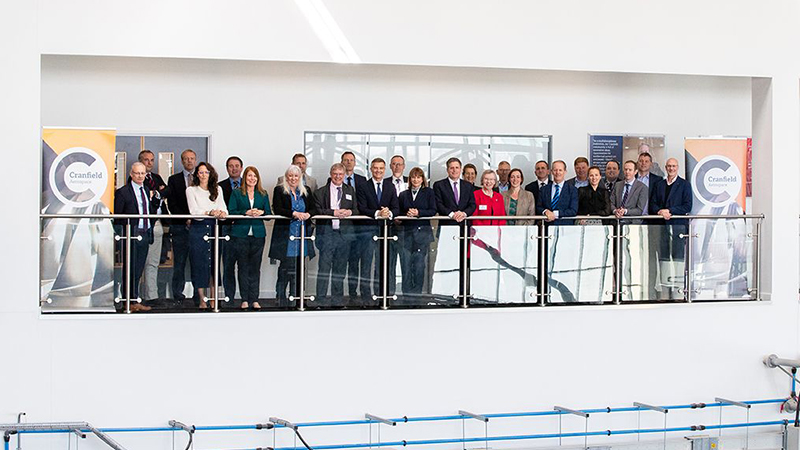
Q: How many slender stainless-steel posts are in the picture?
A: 9